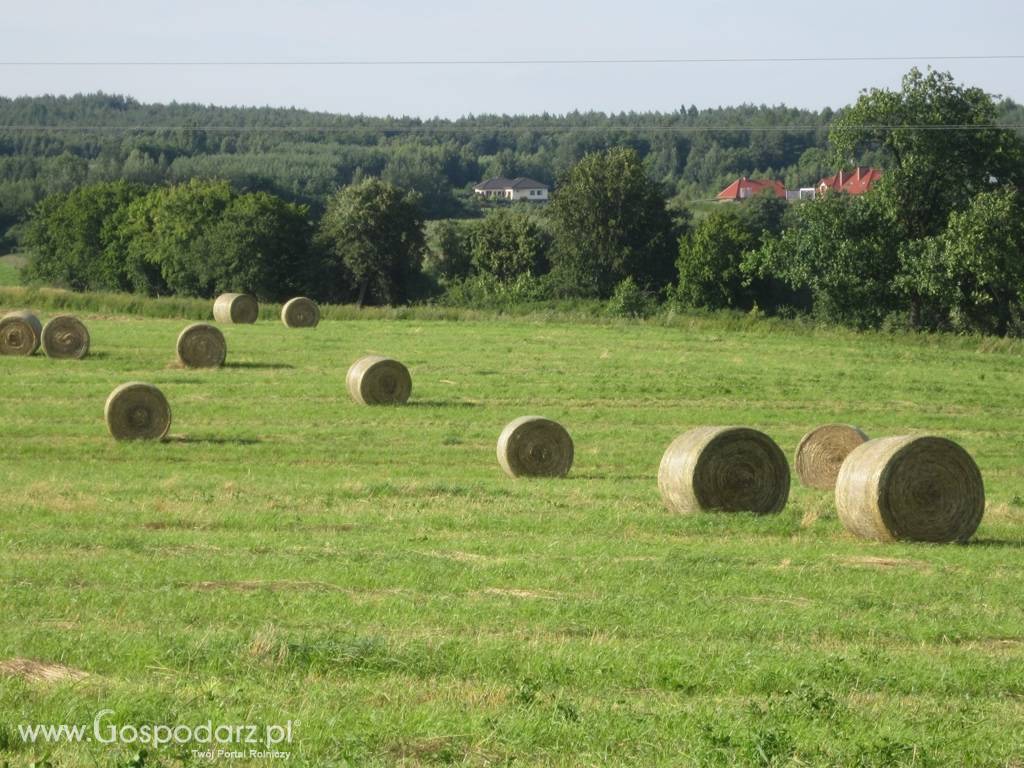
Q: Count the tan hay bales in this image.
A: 11